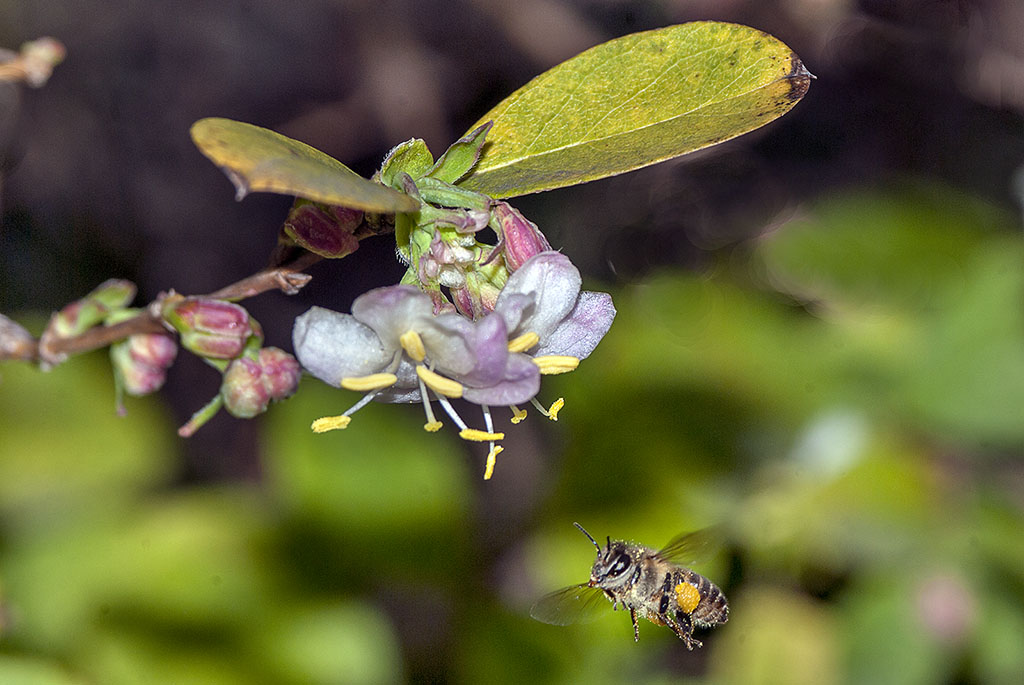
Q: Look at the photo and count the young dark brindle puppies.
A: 0